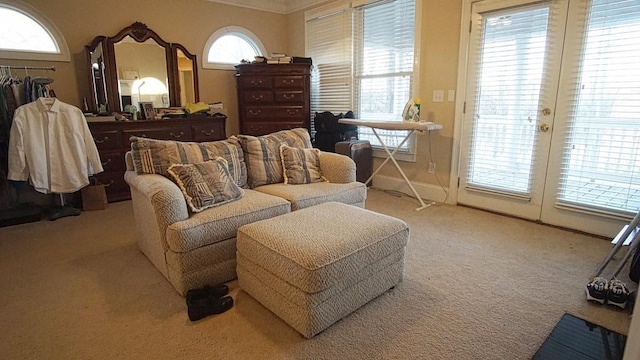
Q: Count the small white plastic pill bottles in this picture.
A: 0